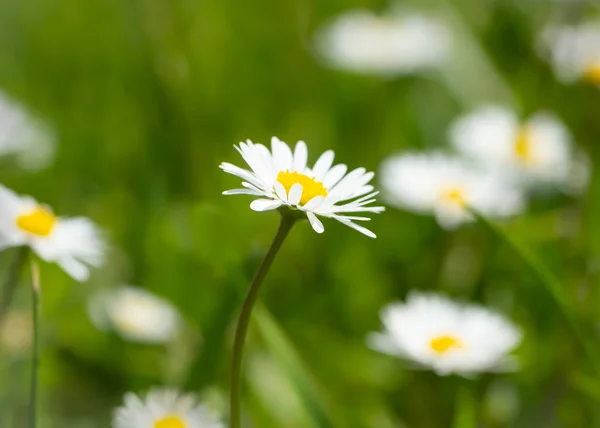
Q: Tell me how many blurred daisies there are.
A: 9